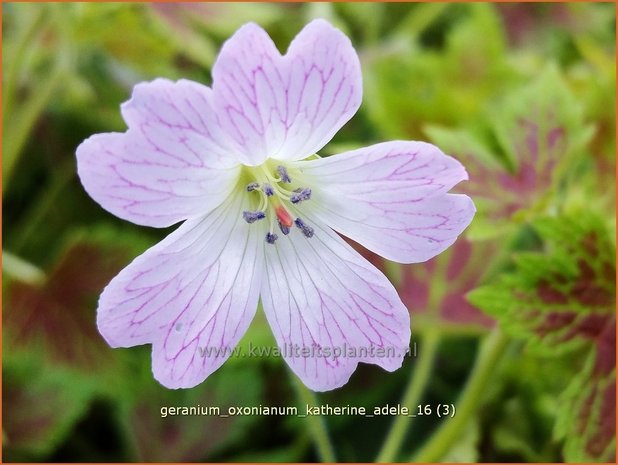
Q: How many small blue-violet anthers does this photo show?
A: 8